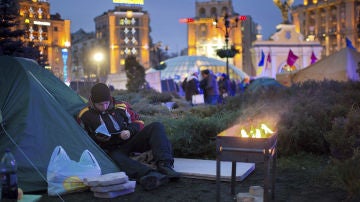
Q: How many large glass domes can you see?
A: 1